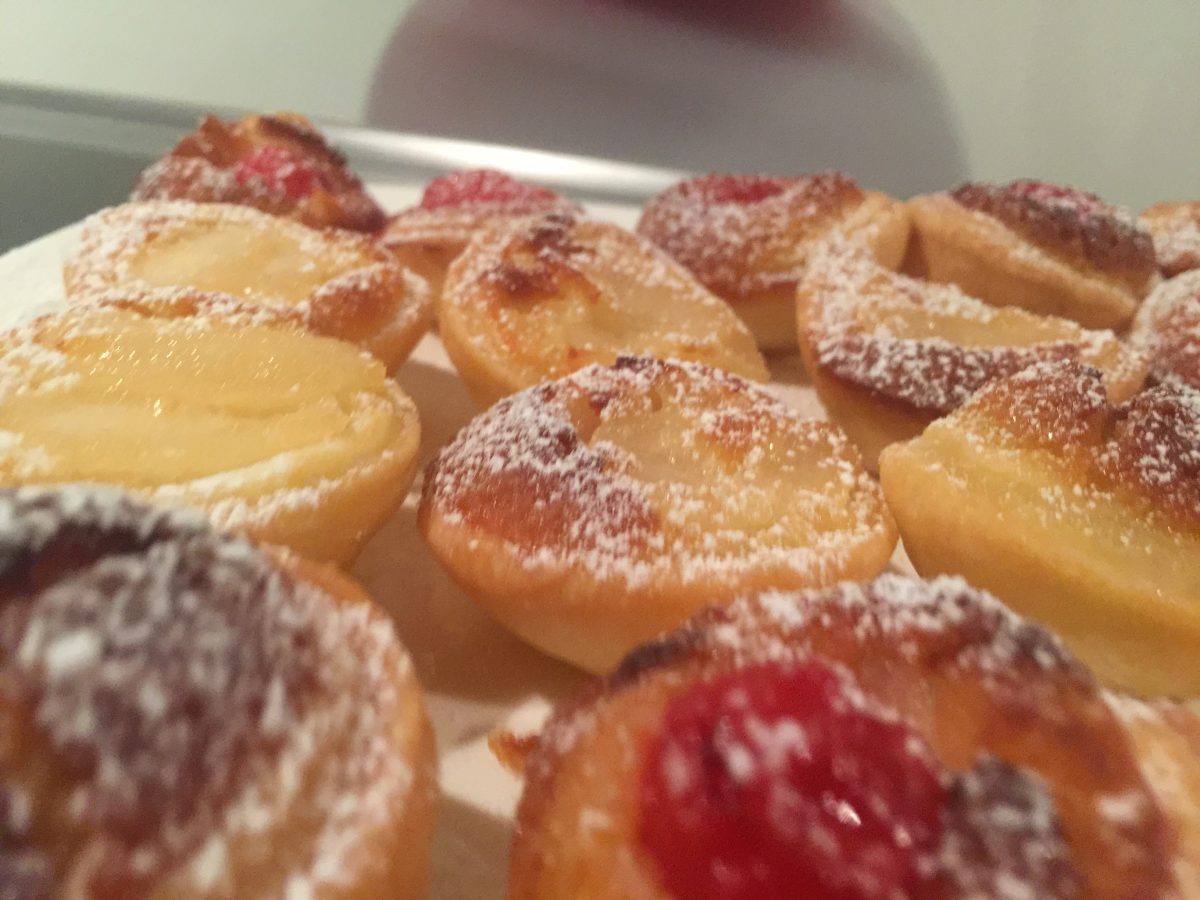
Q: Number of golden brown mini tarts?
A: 15